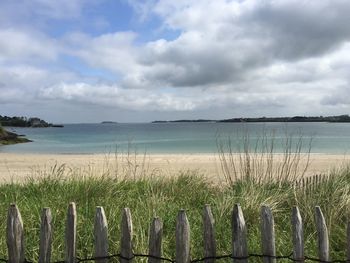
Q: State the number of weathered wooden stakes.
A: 13